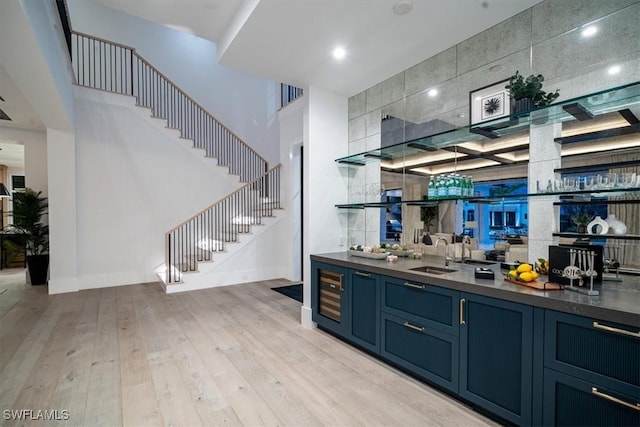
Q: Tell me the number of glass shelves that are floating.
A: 2